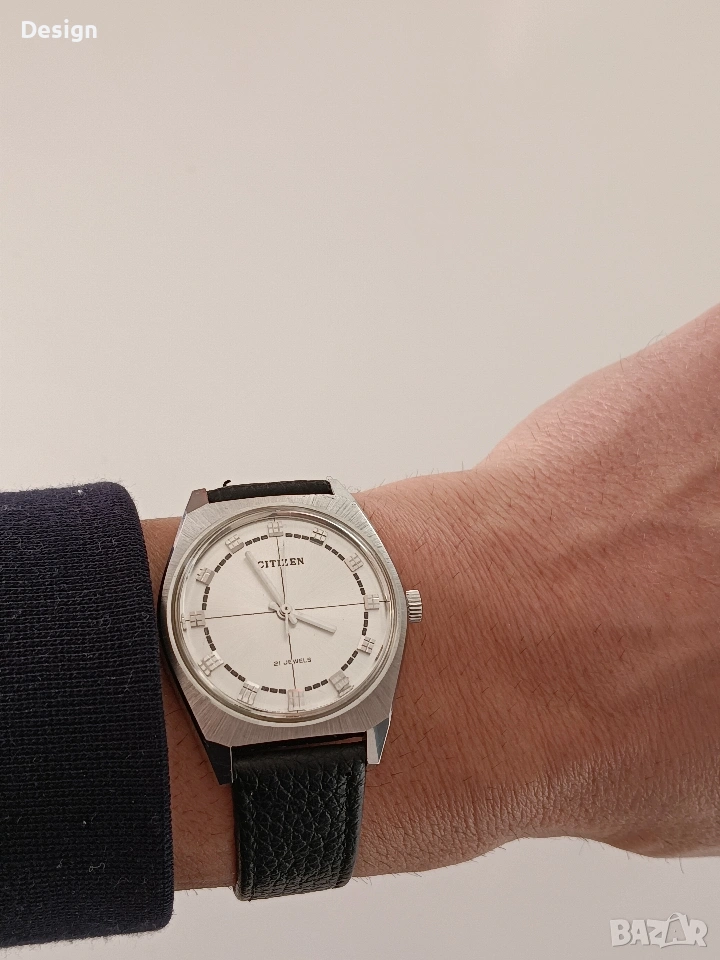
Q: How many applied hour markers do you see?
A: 12